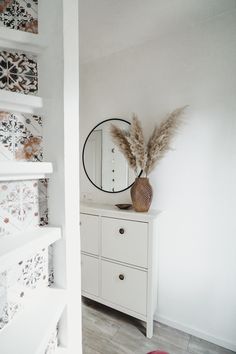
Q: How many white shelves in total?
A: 5